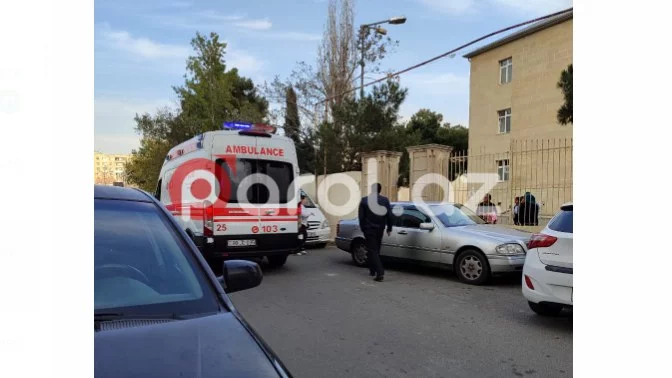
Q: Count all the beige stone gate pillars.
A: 2